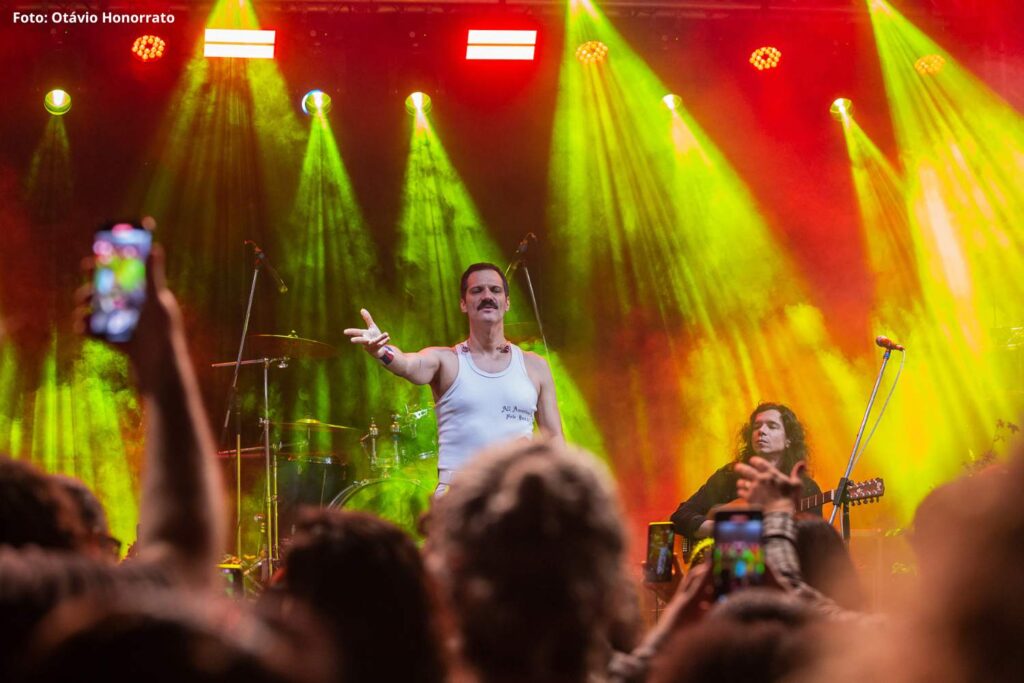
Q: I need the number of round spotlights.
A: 9